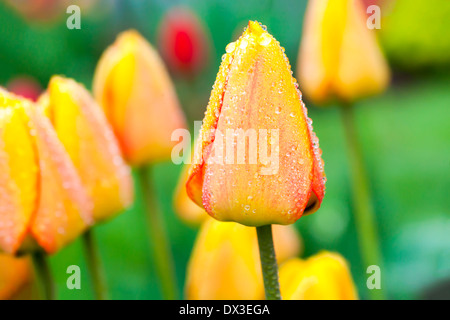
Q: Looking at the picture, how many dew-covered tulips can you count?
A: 3